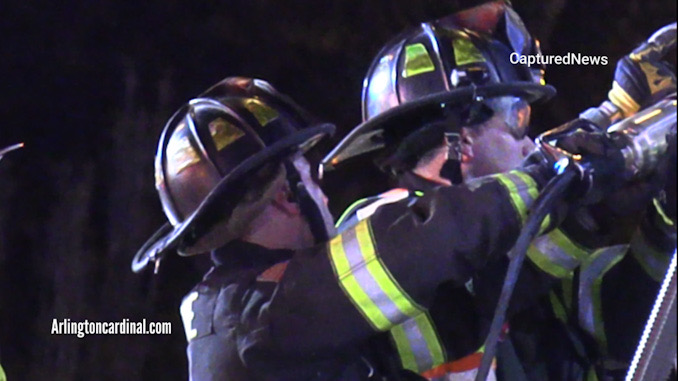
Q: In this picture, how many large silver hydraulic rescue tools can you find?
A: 1